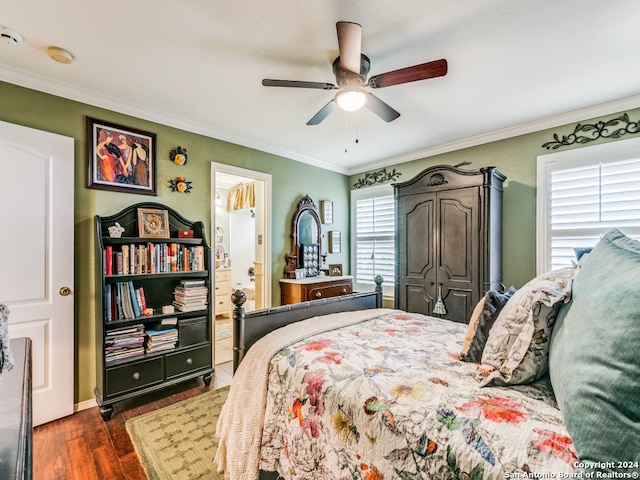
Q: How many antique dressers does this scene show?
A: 1